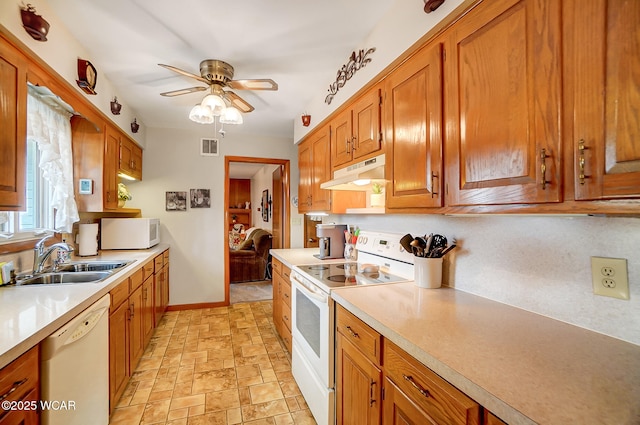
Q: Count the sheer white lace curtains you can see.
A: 1